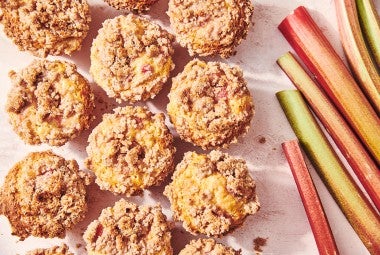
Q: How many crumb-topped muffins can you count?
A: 12